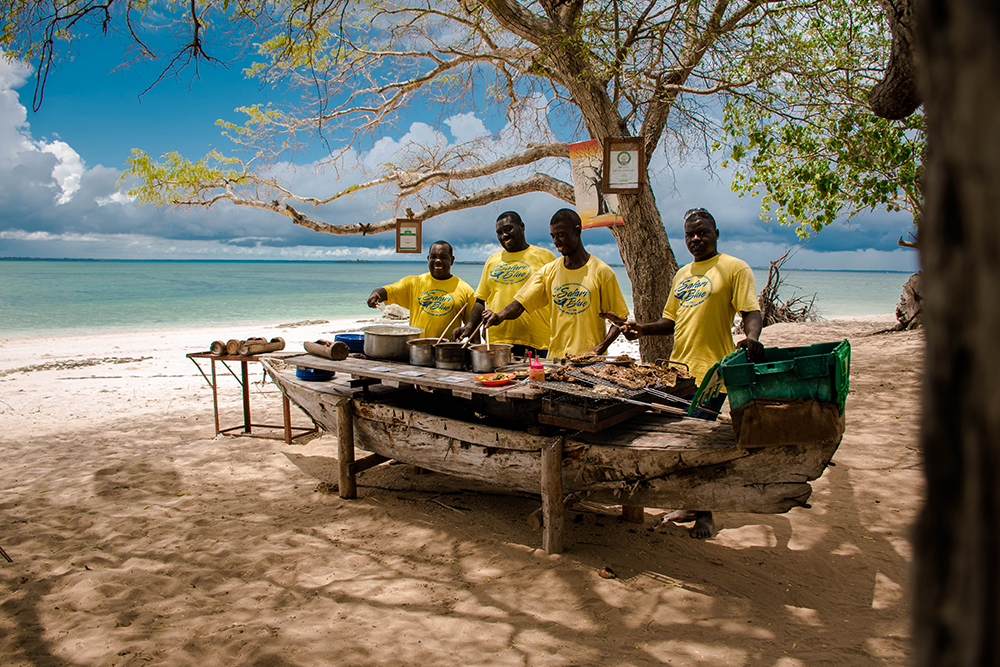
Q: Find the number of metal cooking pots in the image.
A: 4